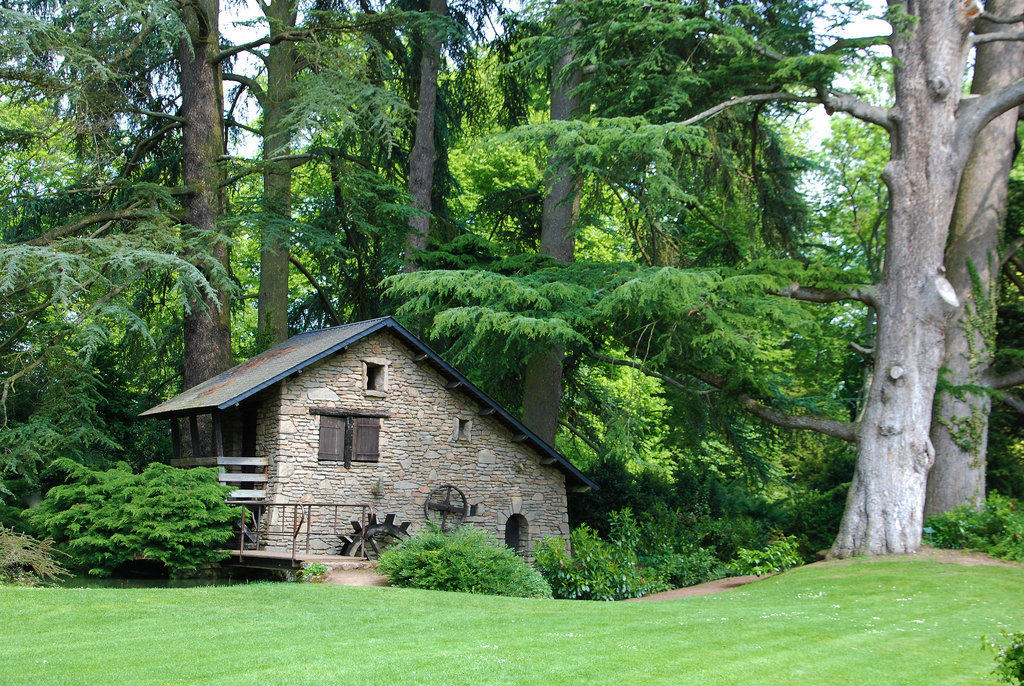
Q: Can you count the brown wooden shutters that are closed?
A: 2